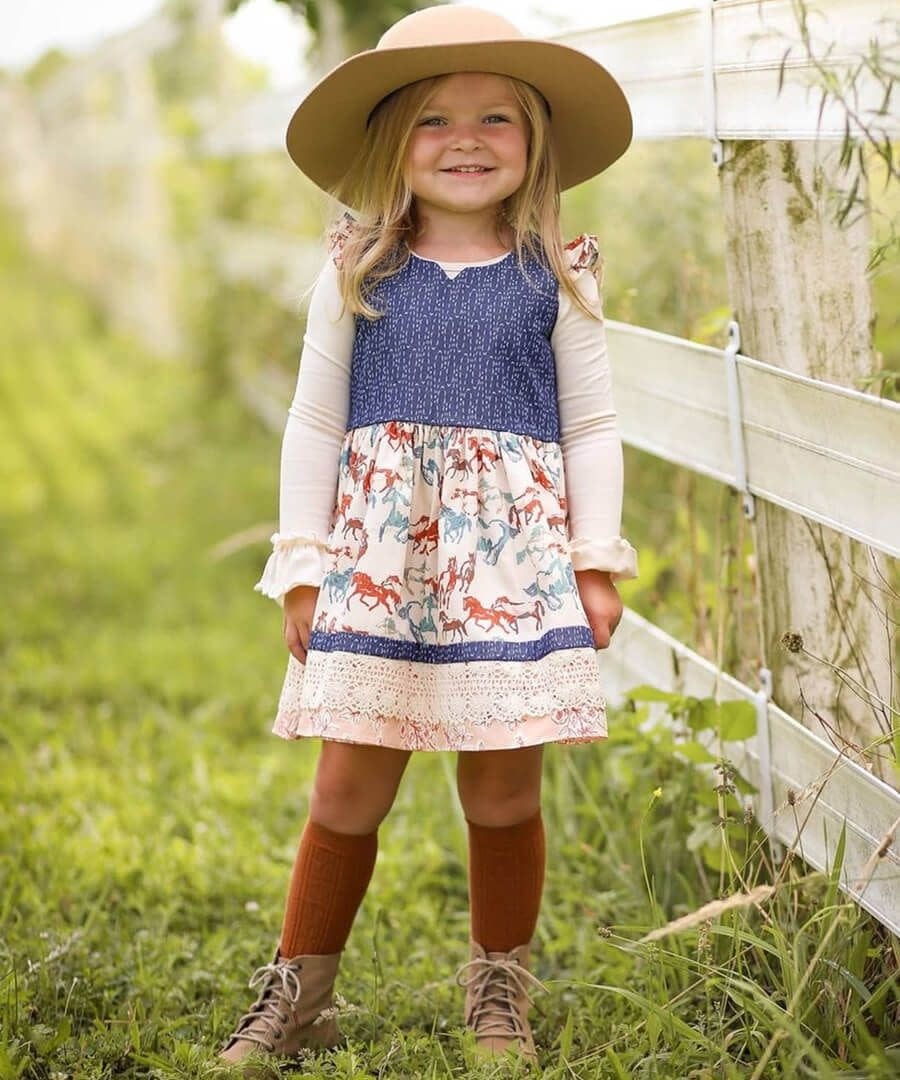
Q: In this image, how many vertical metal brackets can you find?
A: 3